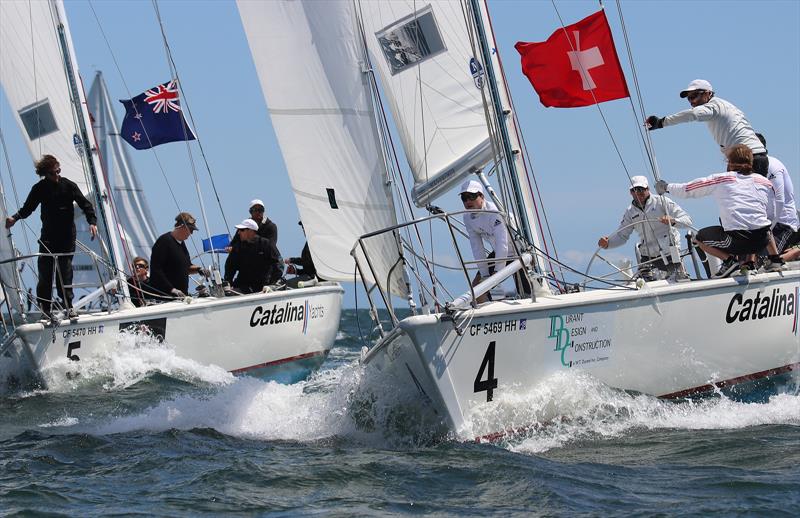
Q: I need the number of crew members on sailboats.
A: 11